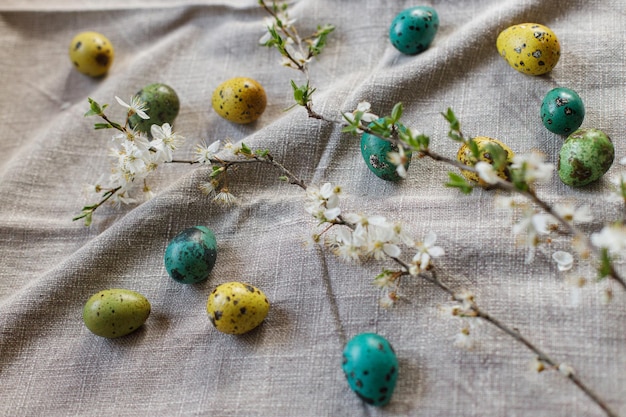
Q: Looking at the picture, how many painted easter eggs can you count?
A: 13